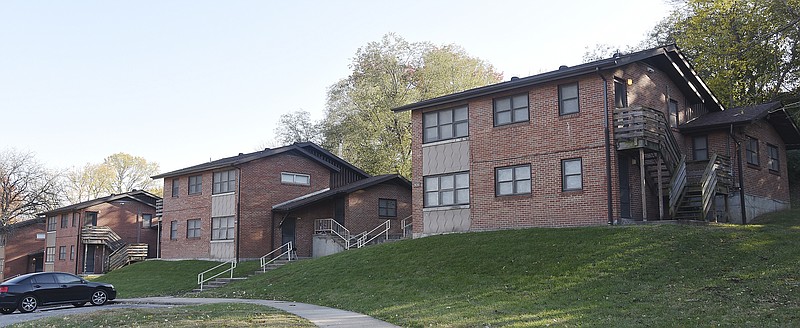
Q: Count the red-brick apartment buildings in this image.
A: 4